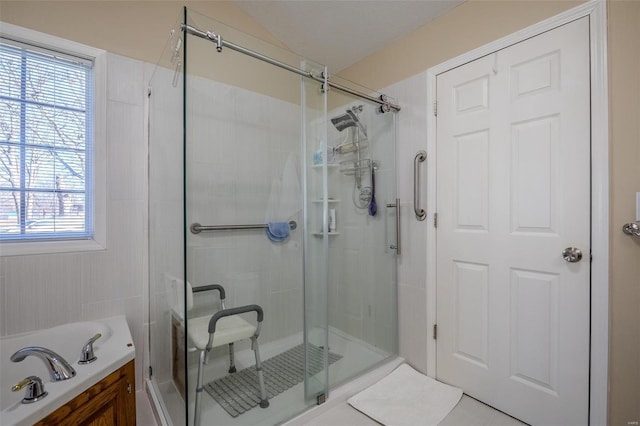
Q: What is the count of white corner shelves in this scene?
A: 3